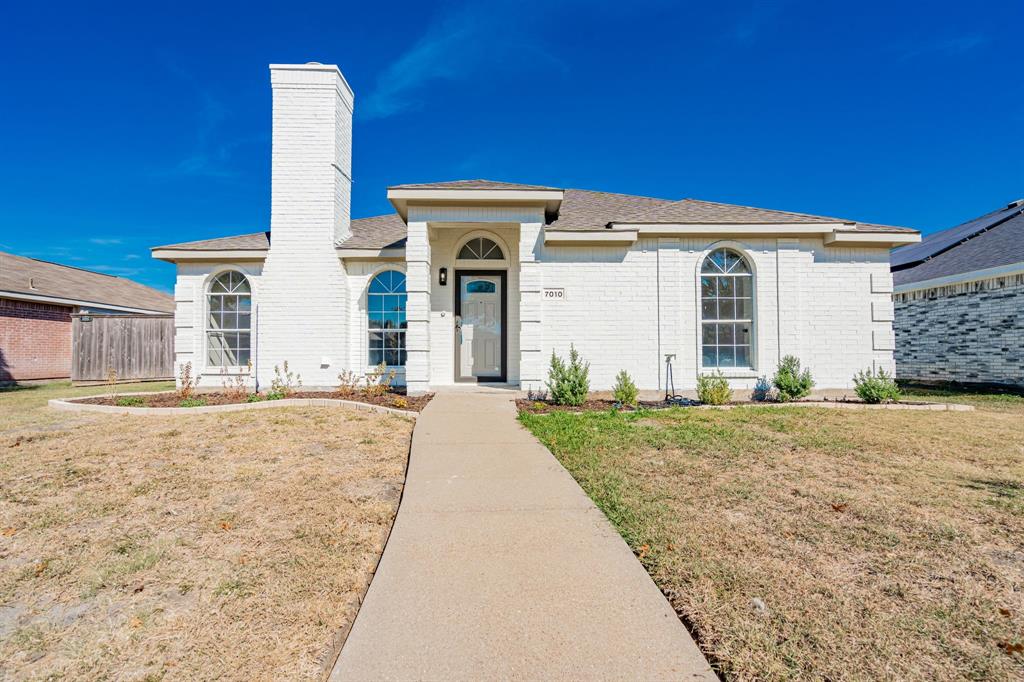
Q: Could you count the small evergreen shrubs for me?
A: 5